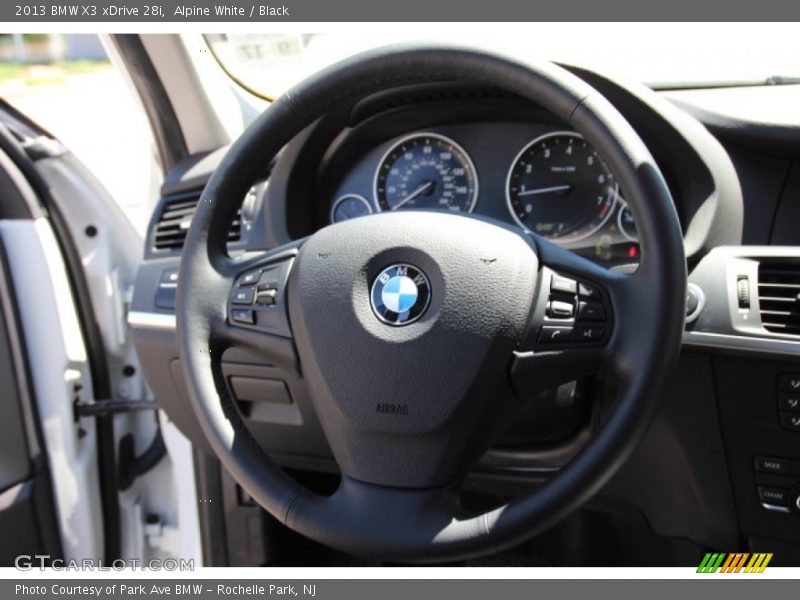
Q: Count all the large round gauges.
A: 2